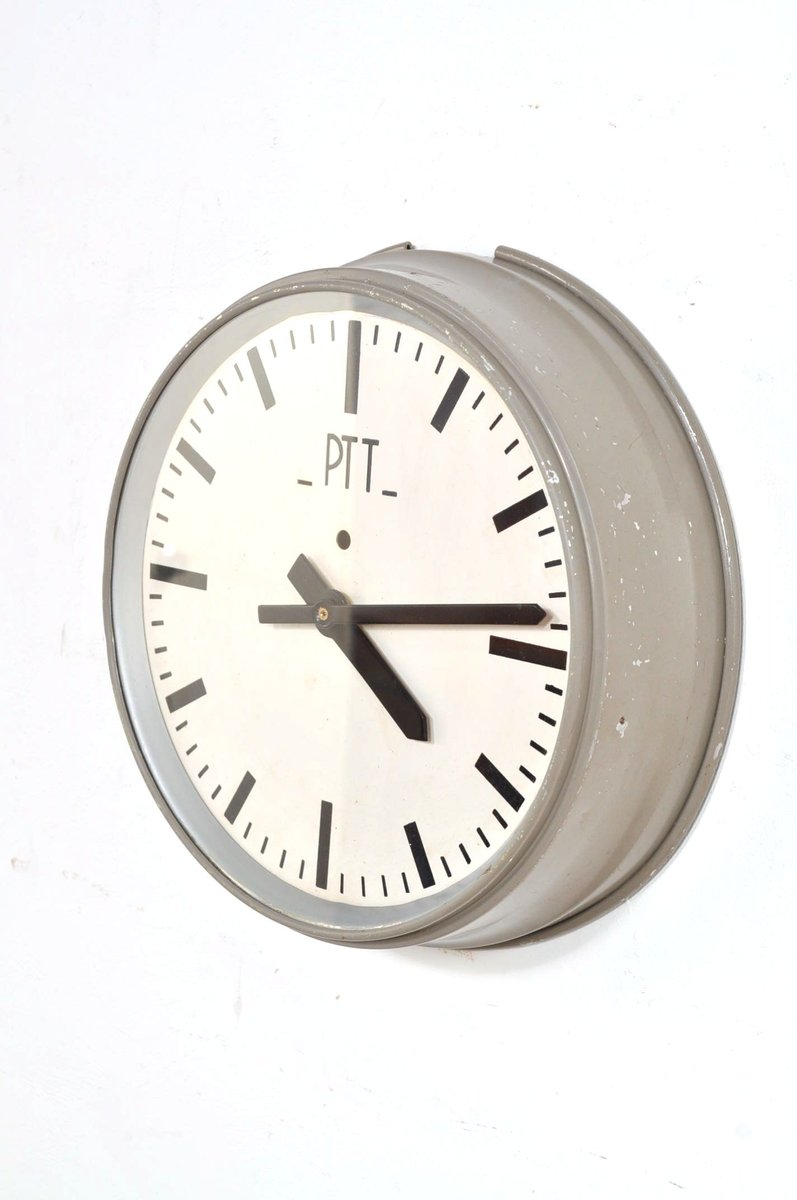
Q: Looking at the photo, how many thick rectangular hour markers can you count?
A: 12